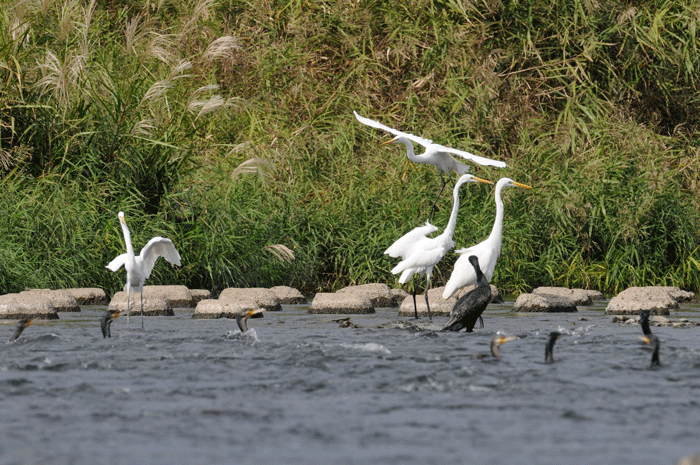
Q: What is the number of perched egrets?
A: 3